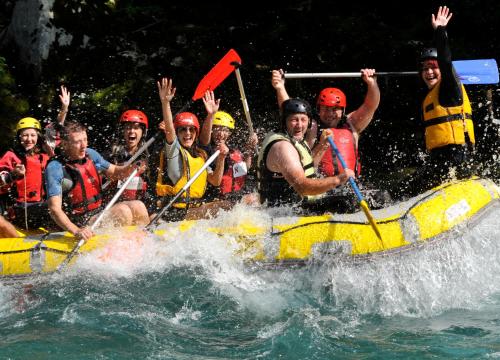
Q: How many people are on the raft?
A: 8